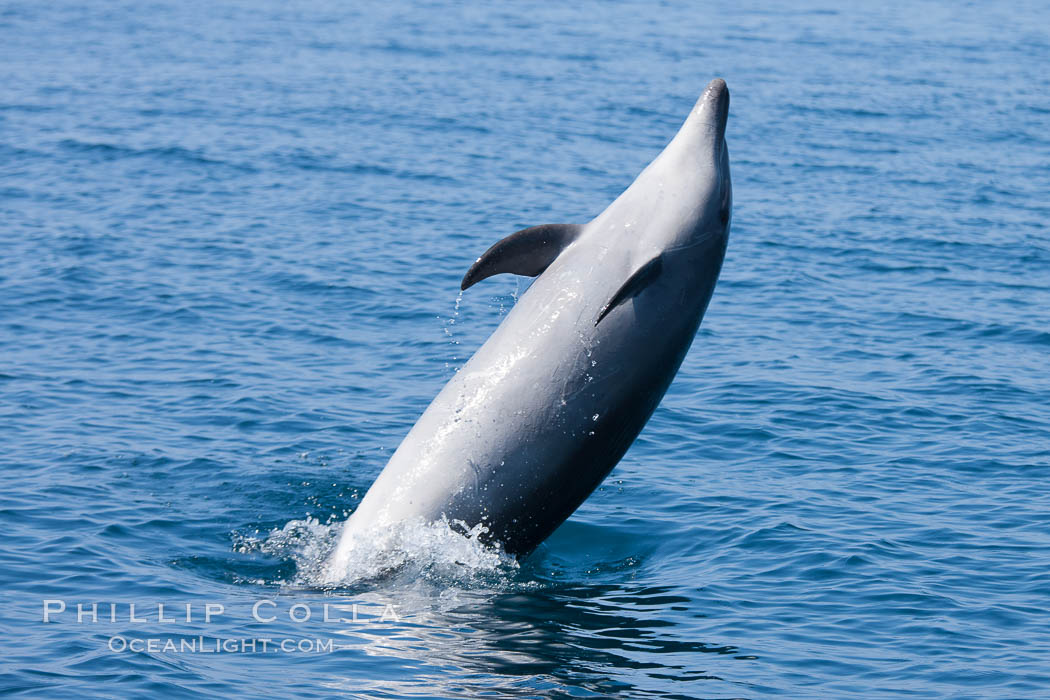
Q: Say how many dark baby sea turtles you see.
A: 0